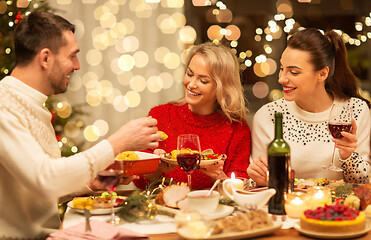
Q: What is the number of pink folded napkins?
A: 1